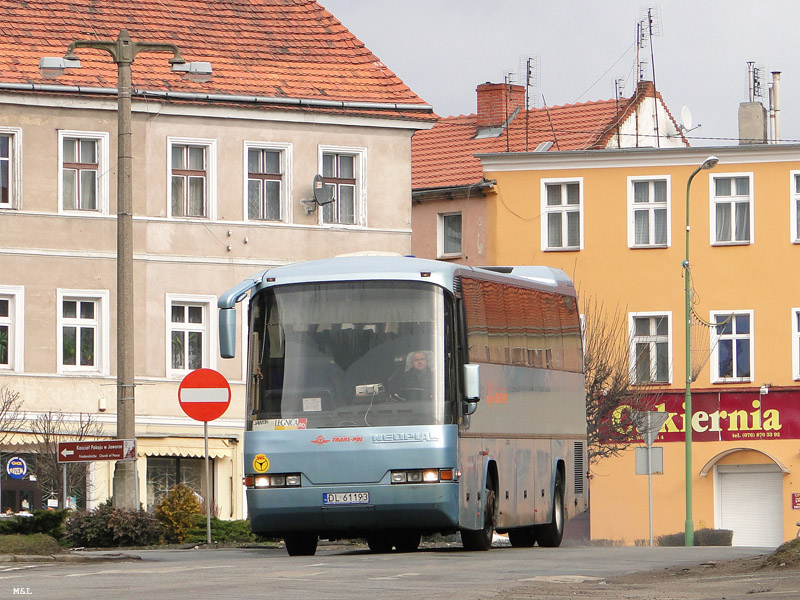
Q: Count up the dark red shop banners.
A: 1